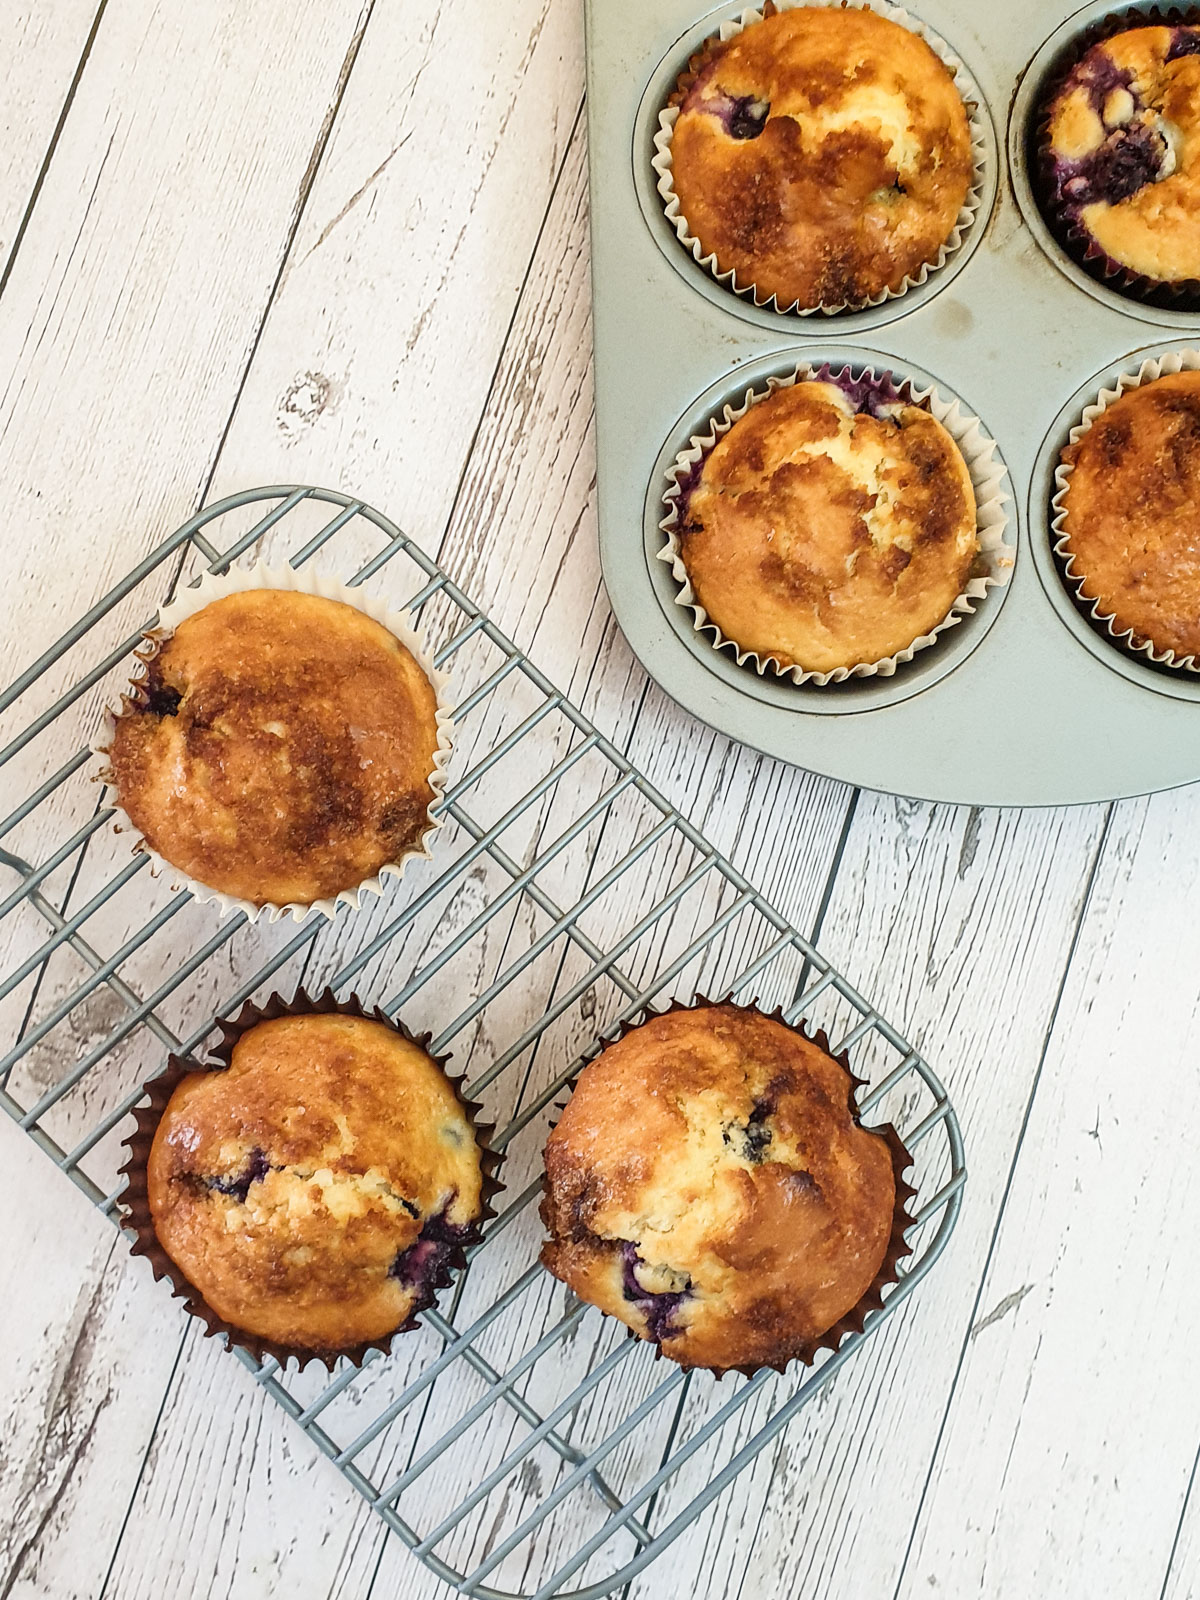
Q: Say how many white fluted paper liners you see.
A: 4